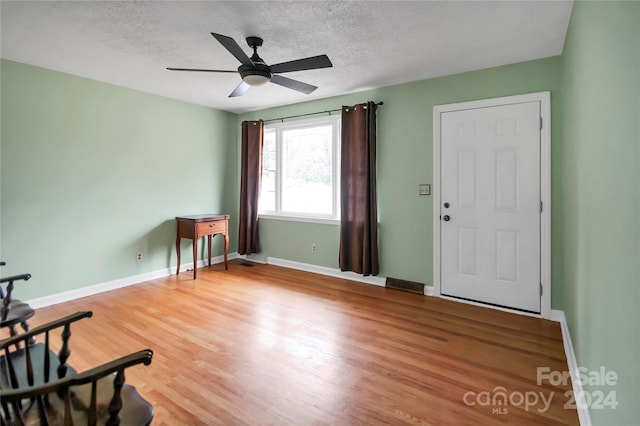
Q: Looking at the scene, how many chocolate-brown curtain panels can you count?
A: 2